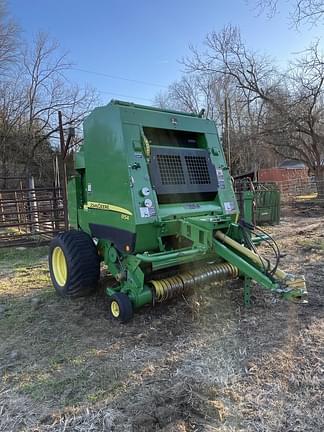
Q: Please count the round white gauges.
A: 2